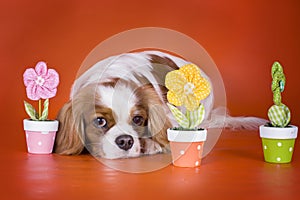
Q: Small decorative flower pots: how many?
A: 3